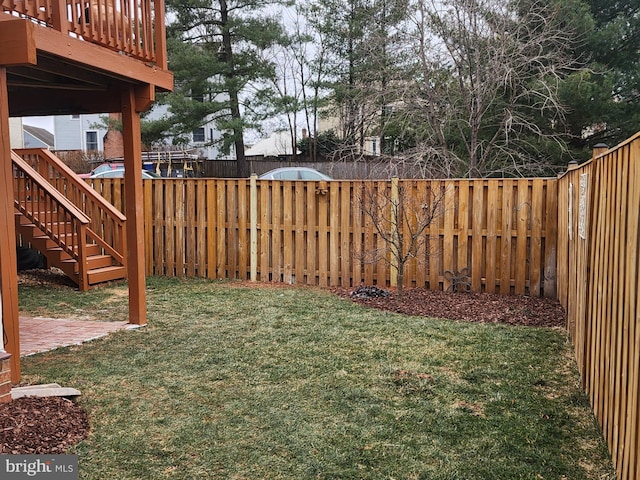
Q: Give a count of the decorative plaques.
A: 2